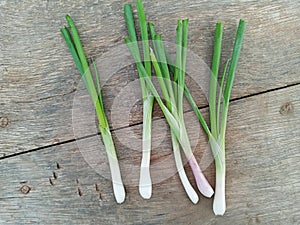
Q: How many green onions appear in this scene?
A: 5